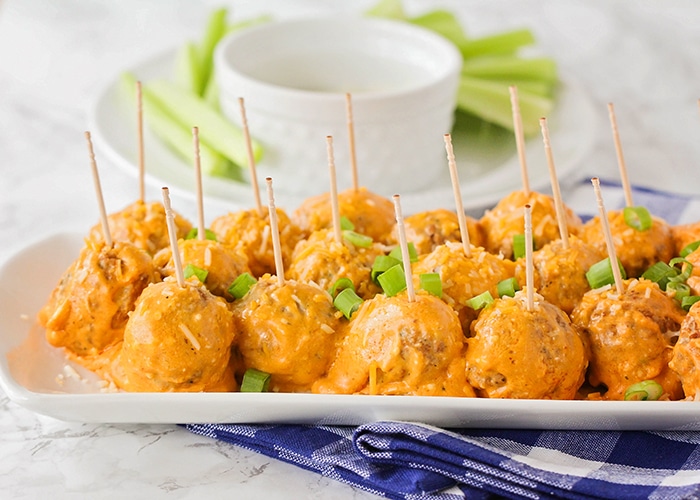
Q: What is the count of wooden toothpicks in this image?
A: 15